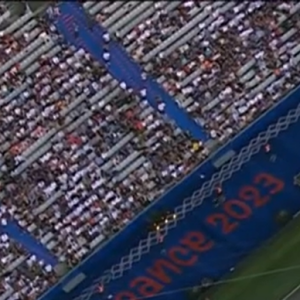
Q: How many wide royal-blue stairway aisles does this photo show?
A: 2